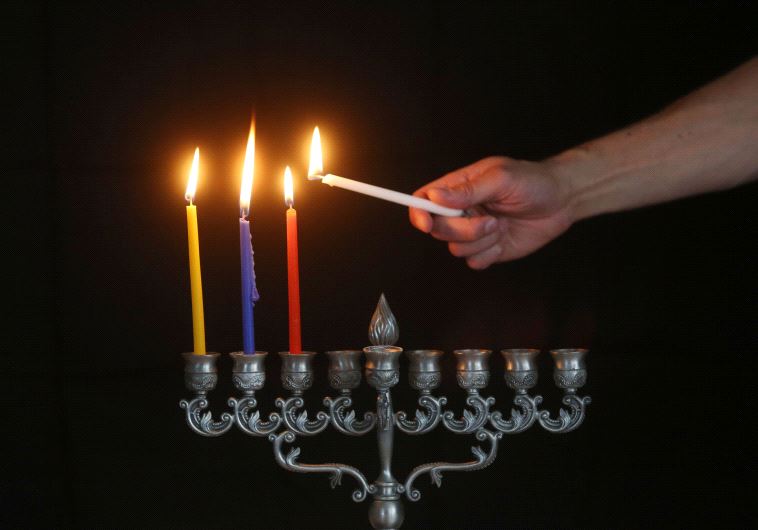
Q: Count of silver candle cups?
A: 9